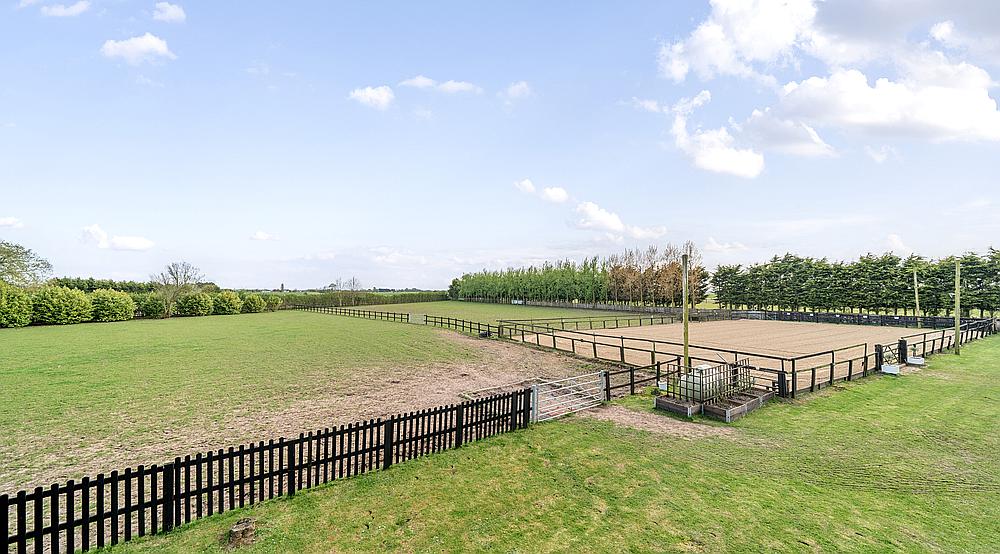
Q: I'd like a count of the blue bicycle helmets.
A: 0